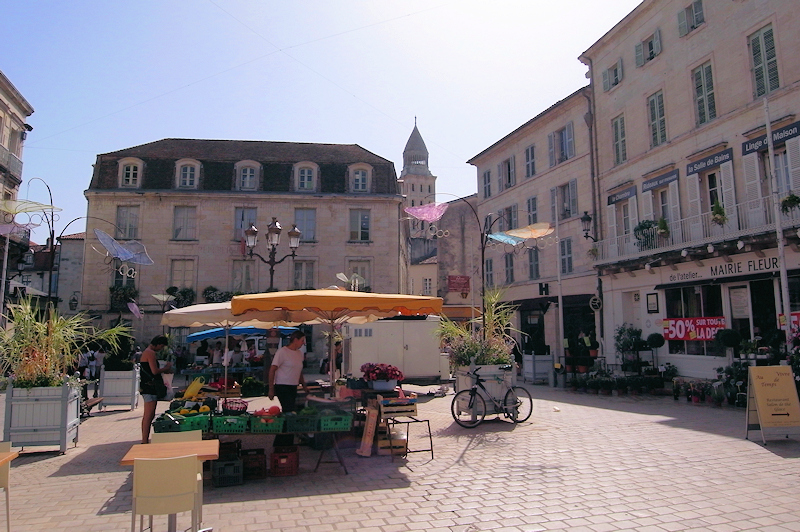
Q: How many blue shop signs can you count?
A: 4